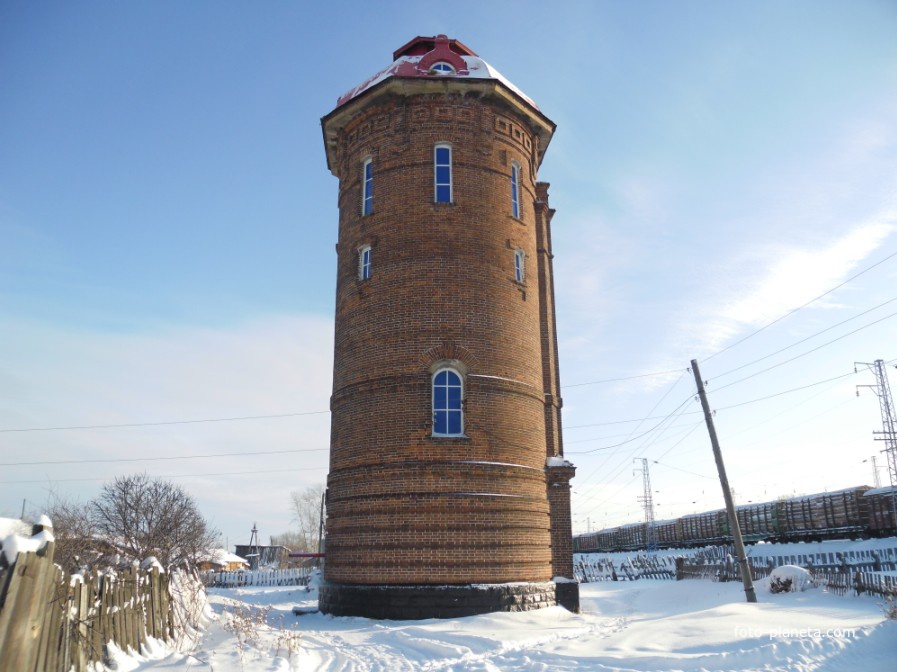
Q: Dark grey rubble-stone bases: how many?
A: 1